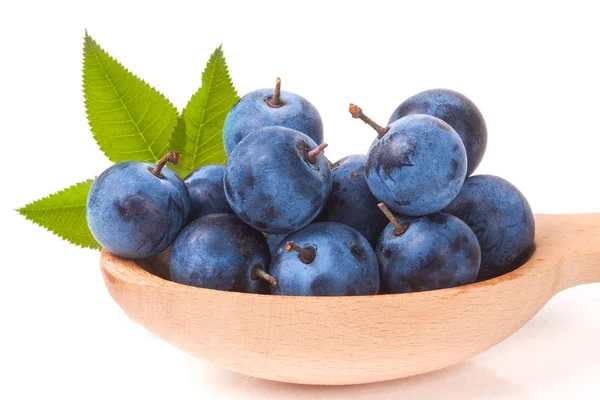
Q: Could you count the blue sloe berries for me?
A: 11